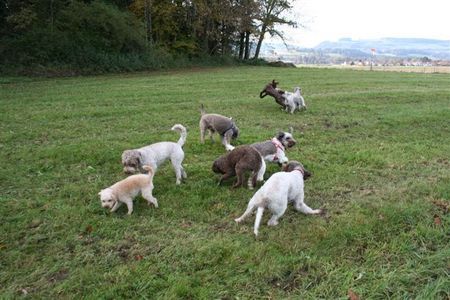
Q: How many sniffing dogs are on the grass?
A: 4